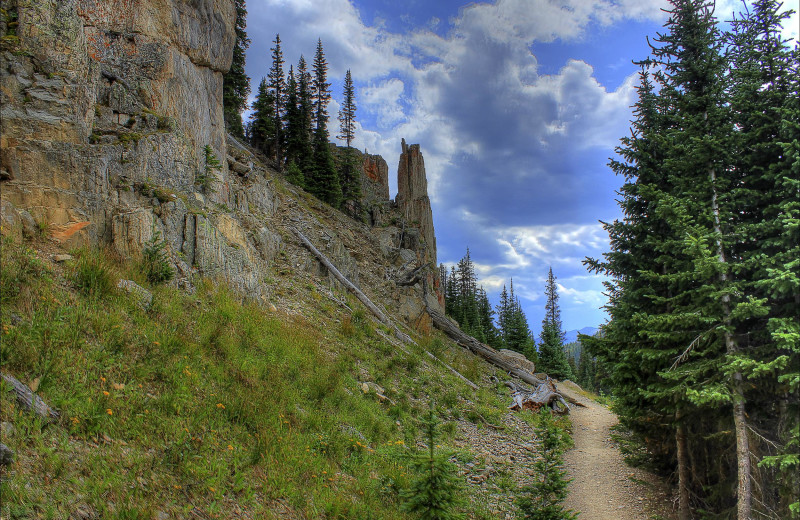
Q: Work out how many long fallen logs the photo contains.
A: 2